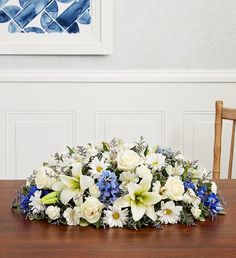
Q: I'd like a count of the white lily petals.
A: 11